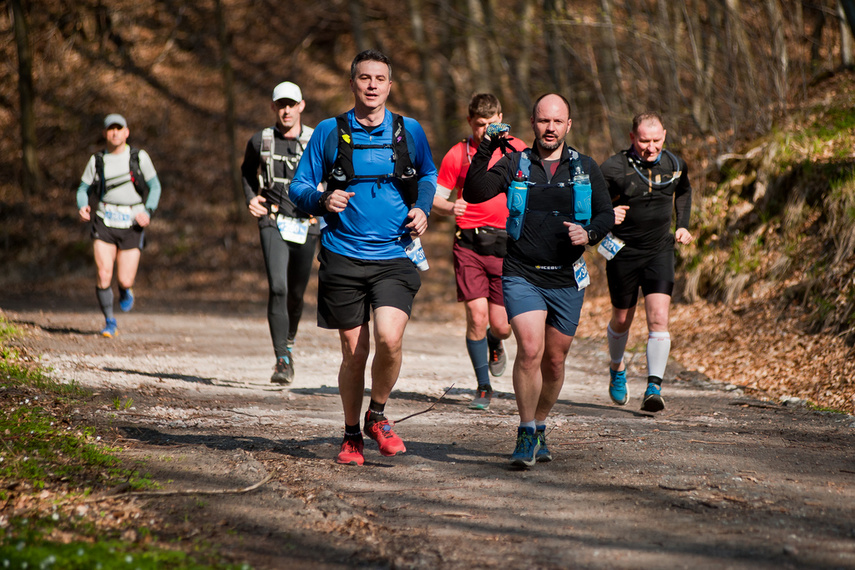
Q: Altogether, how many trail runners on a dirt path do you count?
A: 6